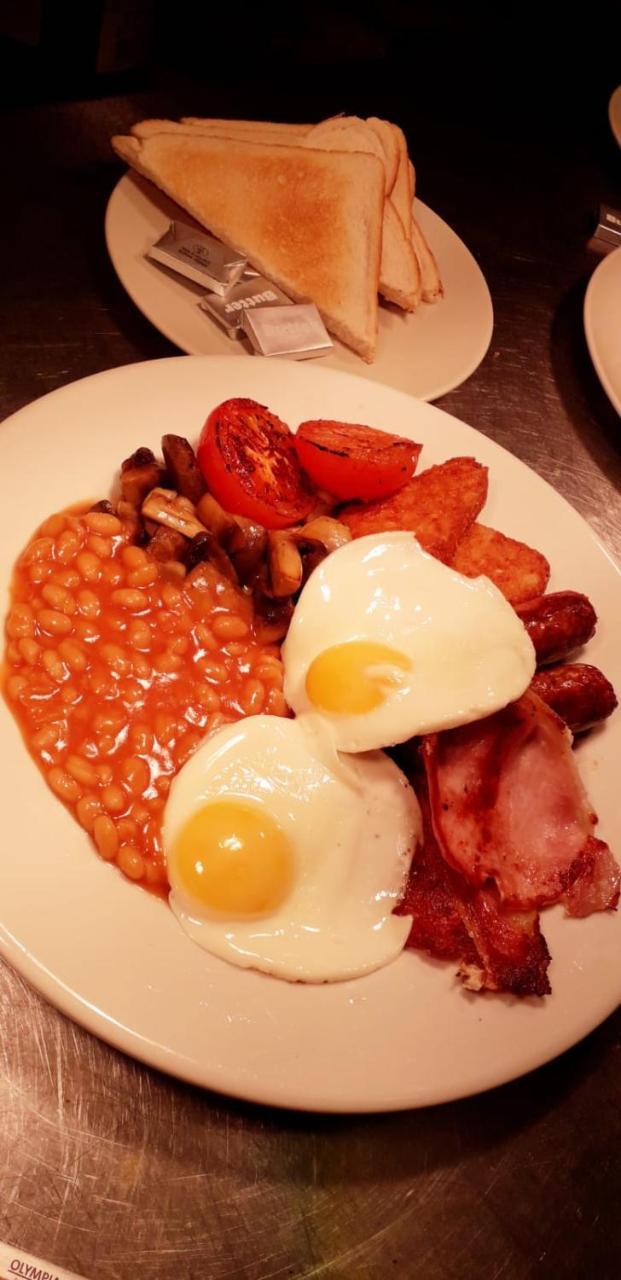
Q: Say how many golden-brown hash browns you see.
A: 2